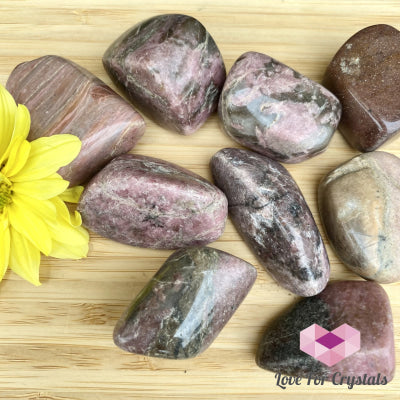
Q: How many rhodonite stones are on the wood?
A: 9